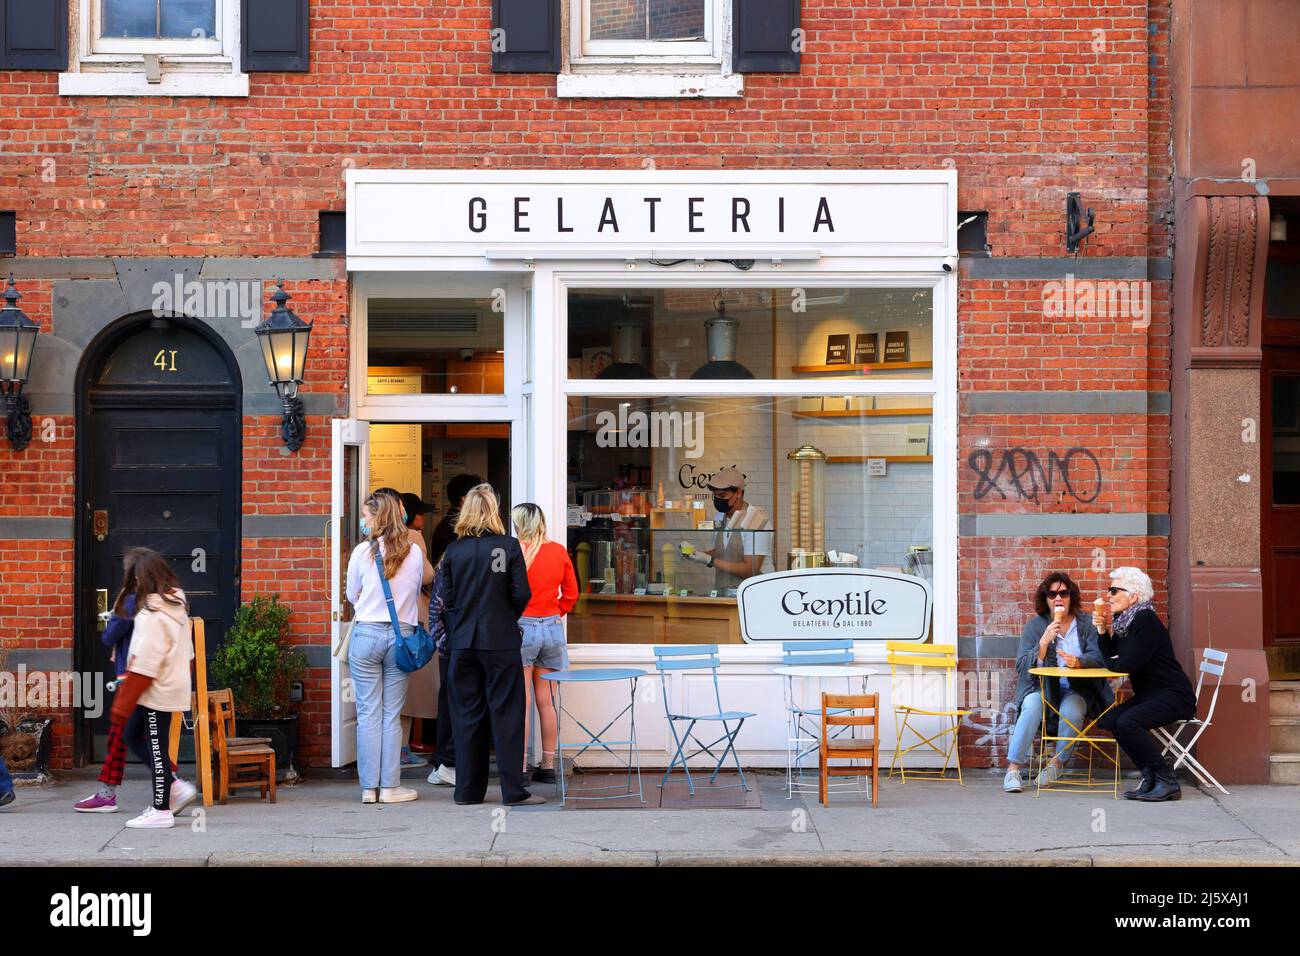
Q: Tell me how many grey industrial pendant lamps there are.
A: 2